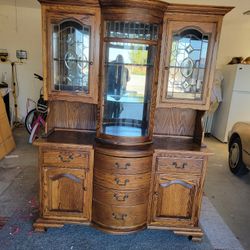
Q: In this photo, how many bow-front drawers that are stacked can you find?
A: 4